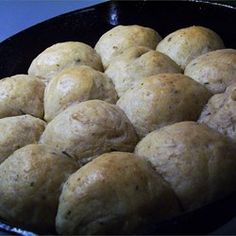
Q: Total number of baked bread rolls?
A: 14